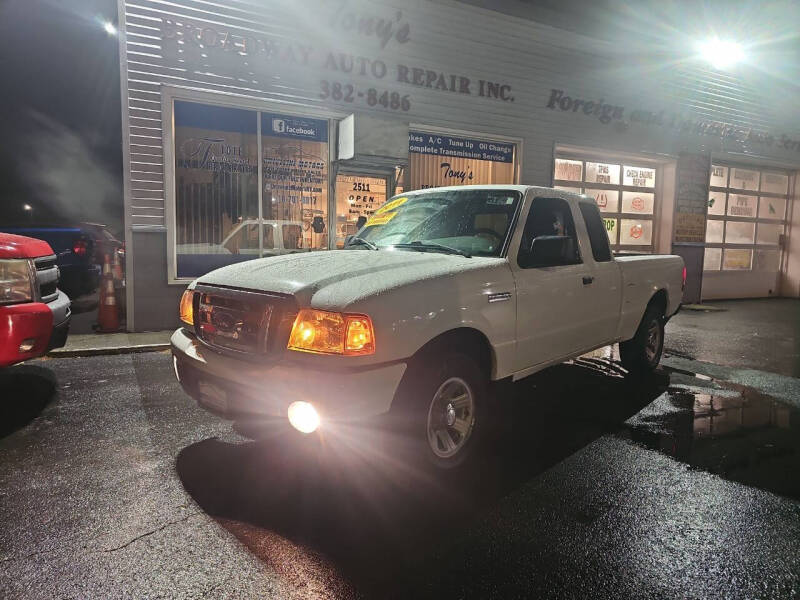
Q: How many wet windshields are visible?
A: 1